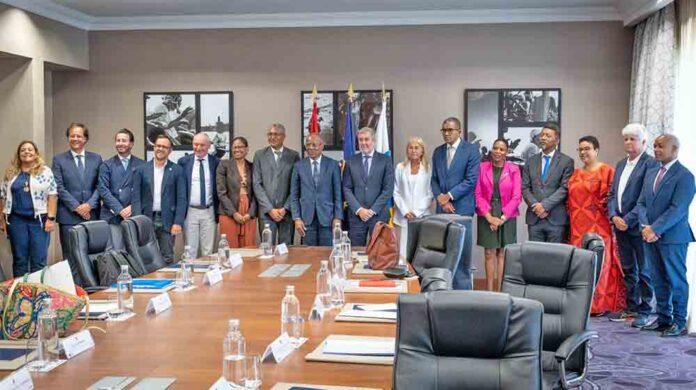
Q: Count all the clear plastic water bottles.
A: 11